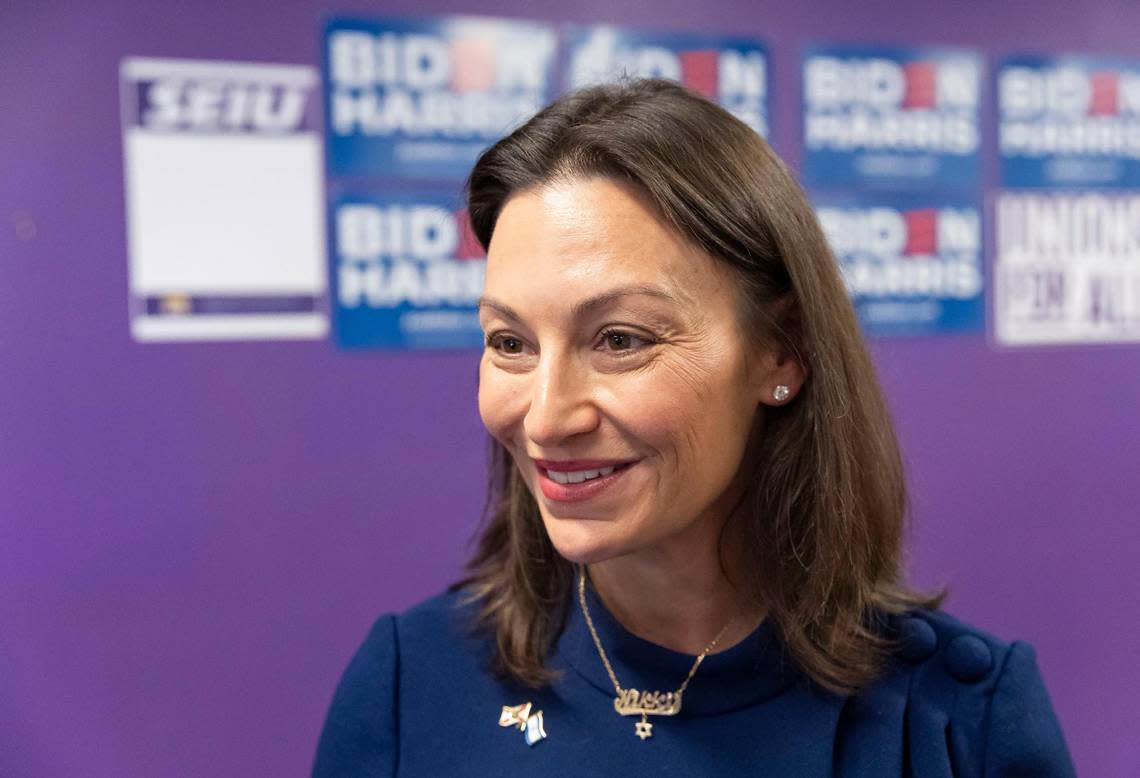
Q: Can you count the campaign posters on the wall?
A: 6